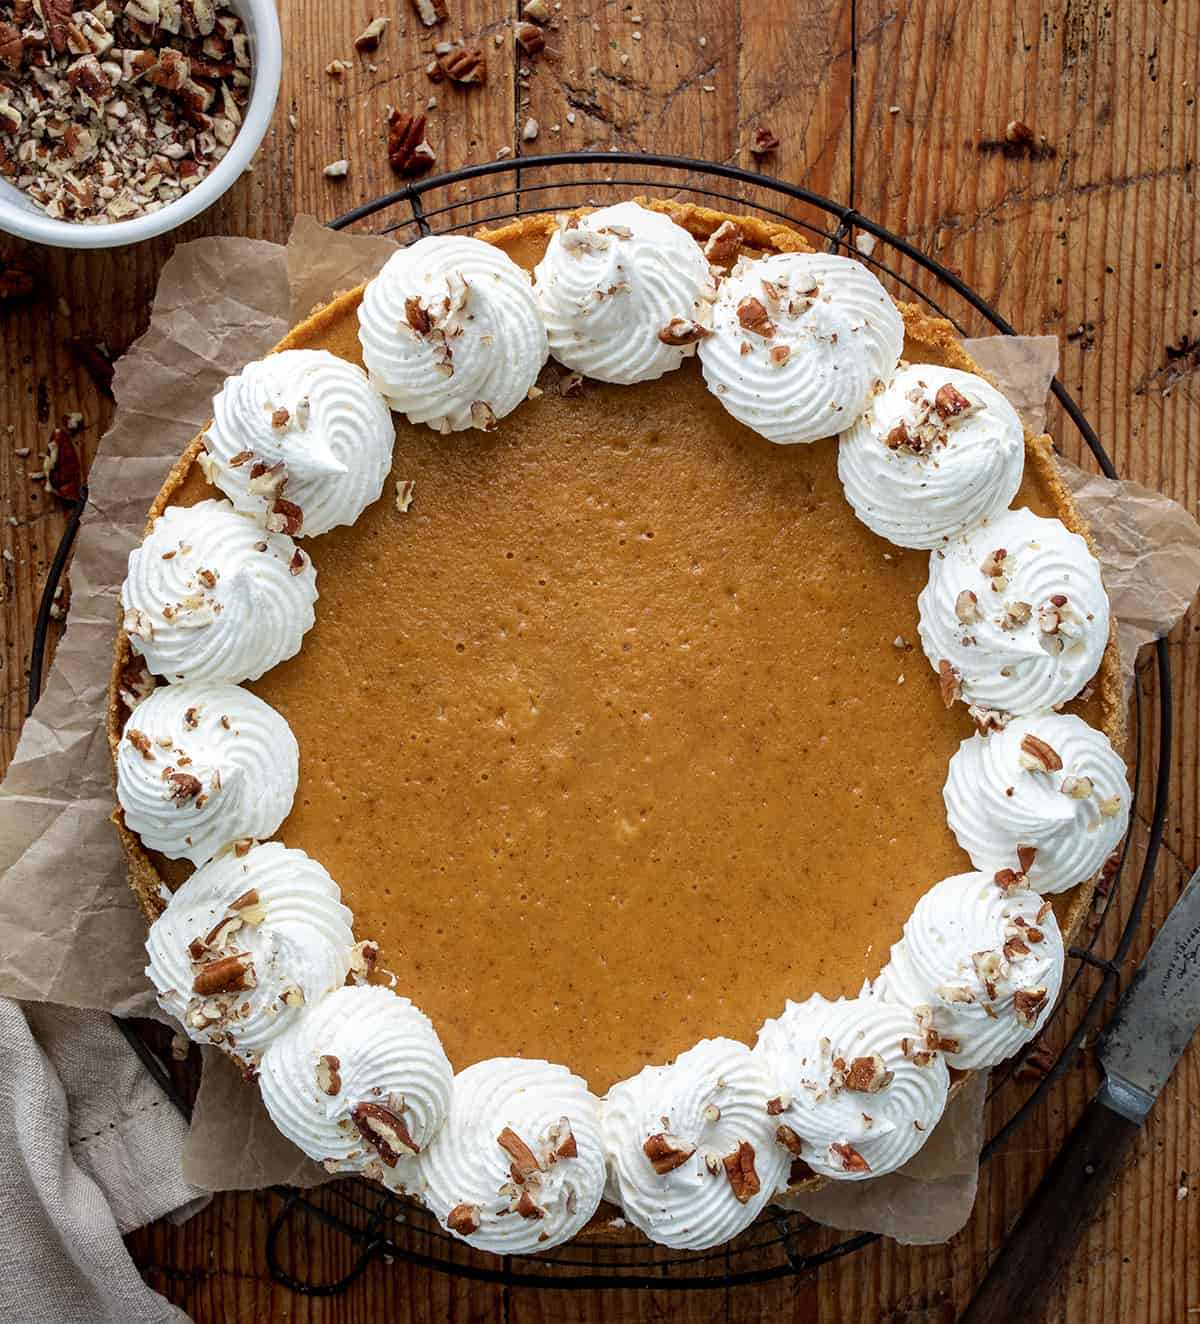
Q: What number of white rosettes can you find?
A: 15